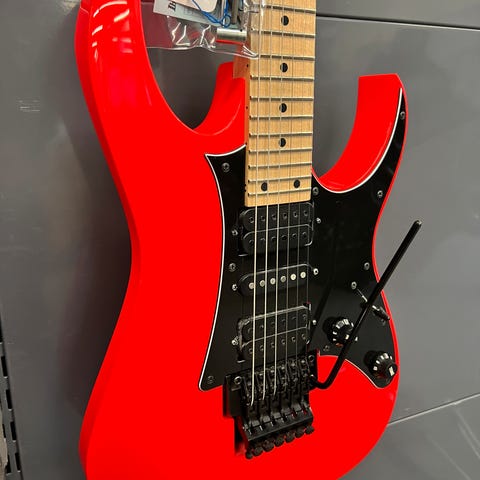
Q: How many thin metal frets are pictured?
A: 11